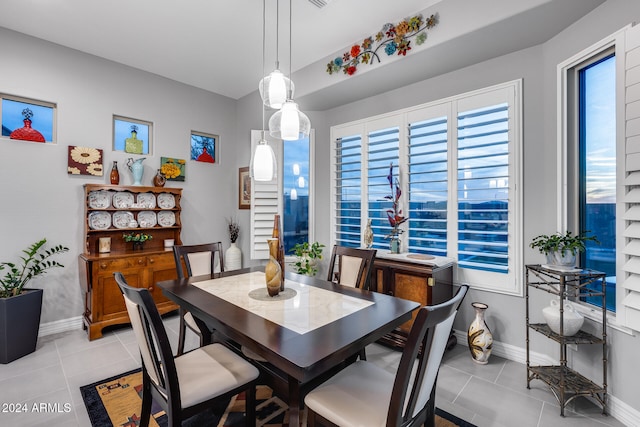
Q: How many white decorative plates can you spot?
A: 8